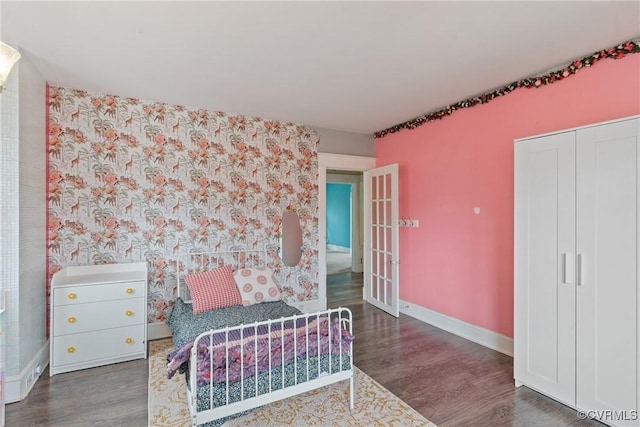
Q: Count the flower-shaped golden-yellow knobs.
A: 6